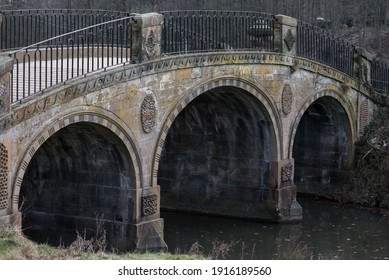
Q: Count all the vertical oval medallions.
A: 2